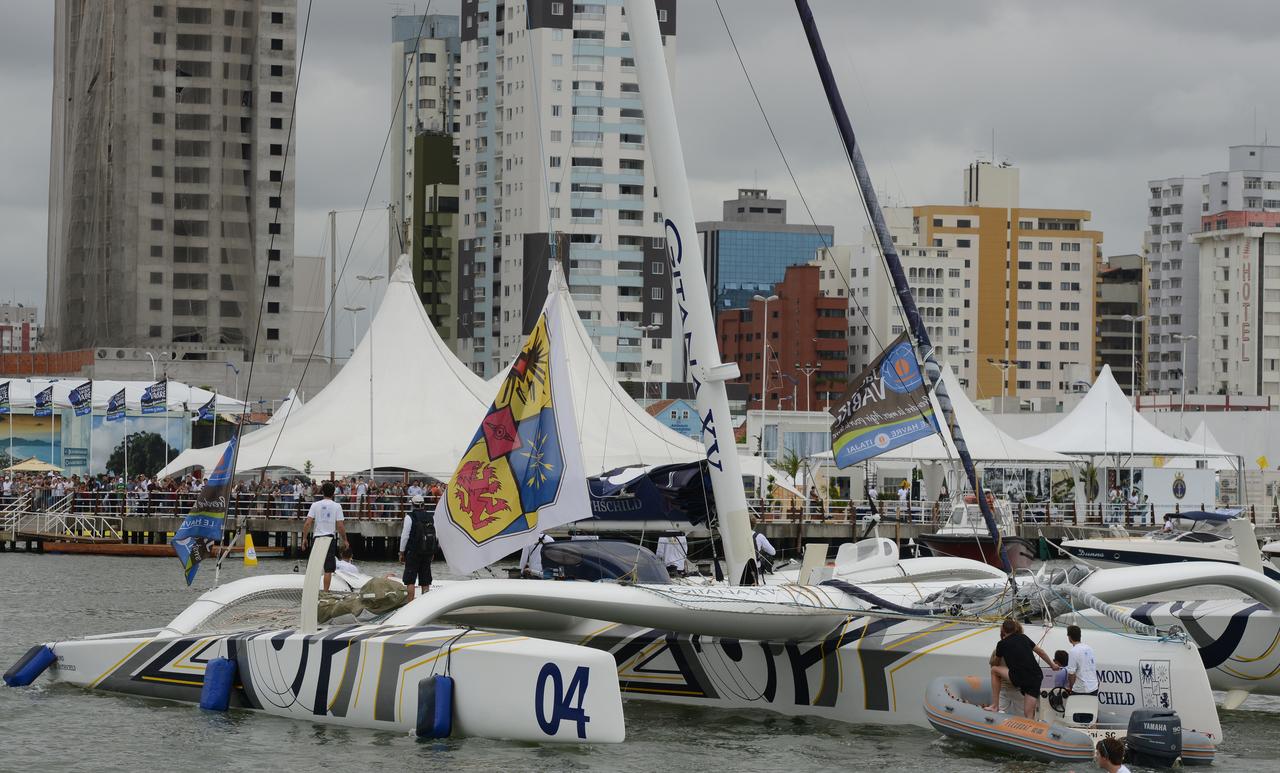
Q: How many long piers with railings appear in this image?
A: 1